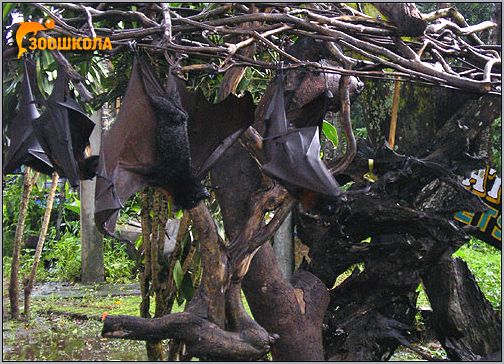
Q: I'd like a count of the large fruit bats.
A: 4